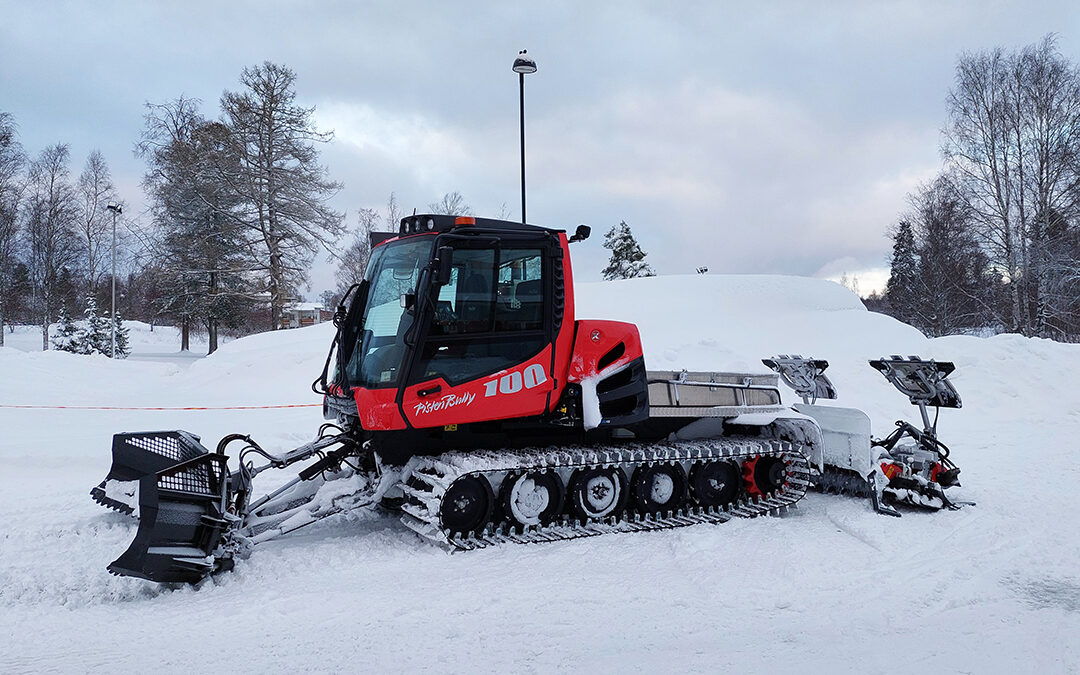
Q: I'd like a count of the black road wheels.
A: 5